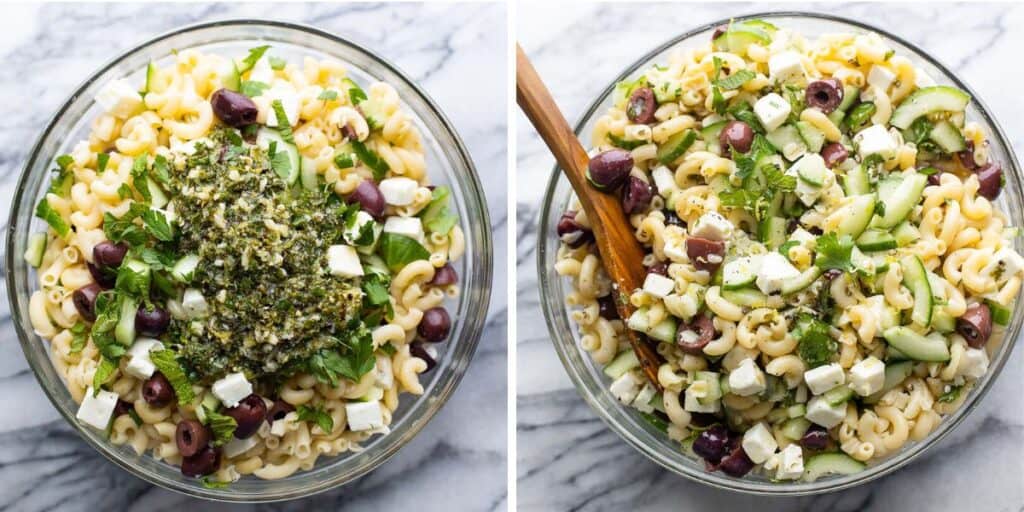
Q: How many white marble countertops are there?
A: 2